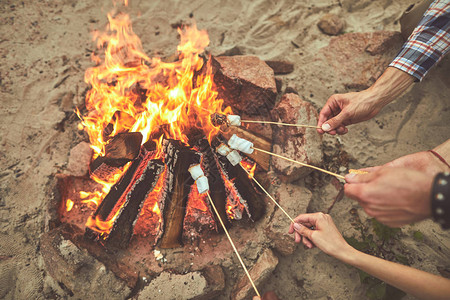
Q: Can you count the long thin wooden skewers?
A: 4